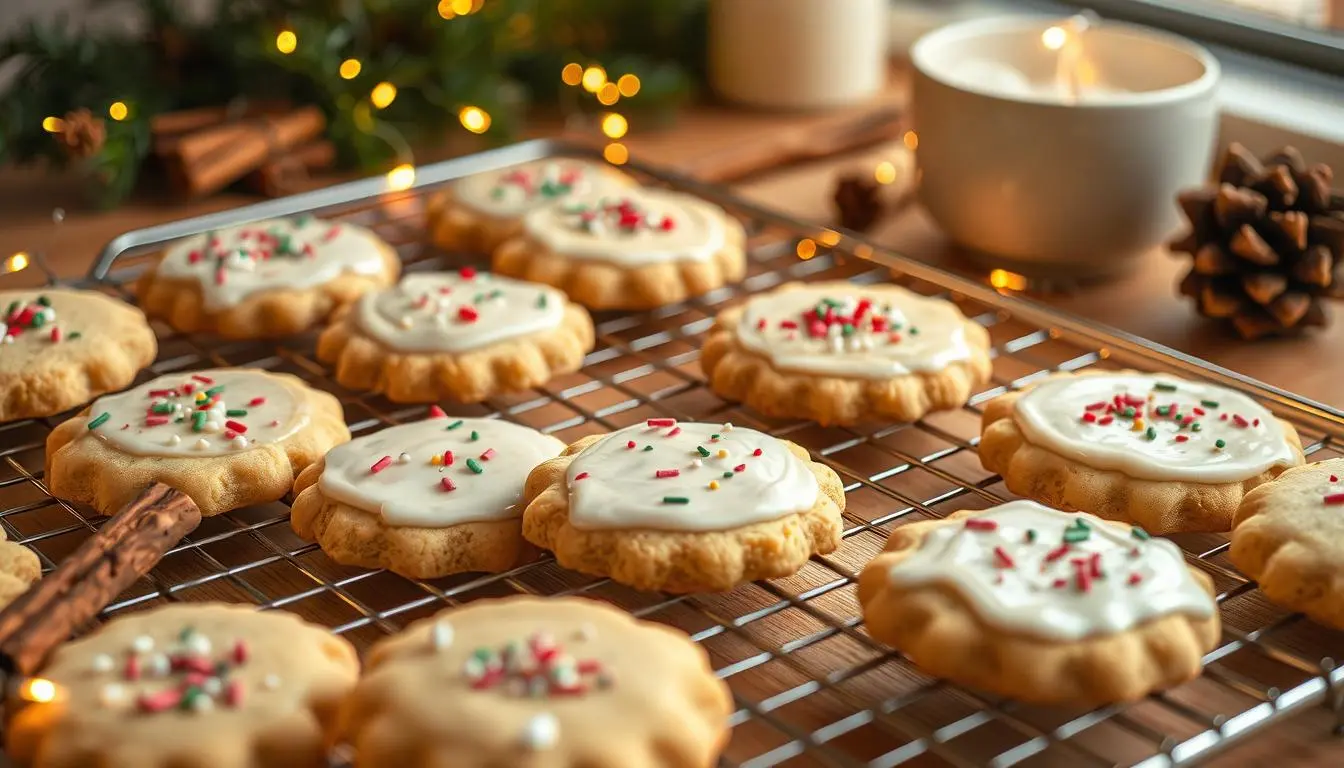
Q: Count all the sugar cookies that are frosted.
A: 10